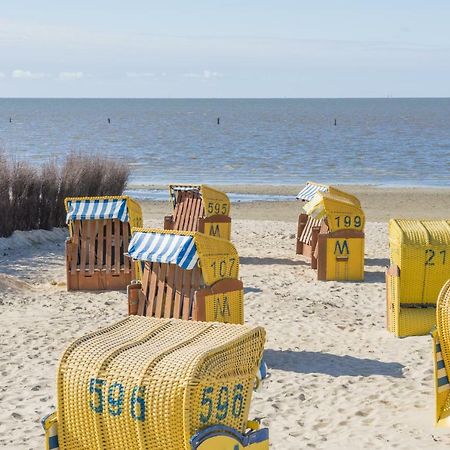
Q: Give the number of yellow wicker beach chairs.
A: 8